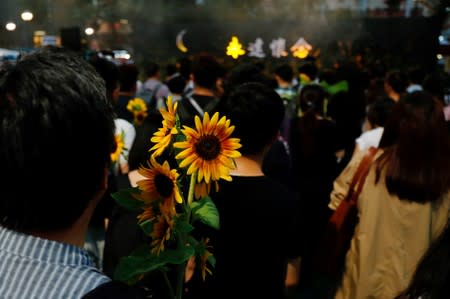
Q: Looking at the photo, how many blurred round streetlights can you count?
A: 3